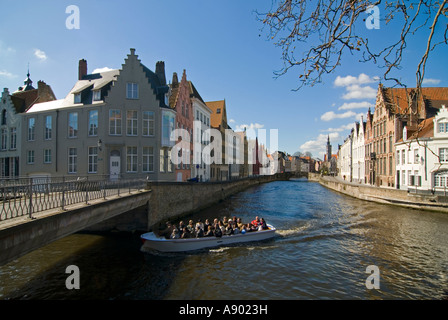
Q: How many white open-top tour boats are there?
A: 1